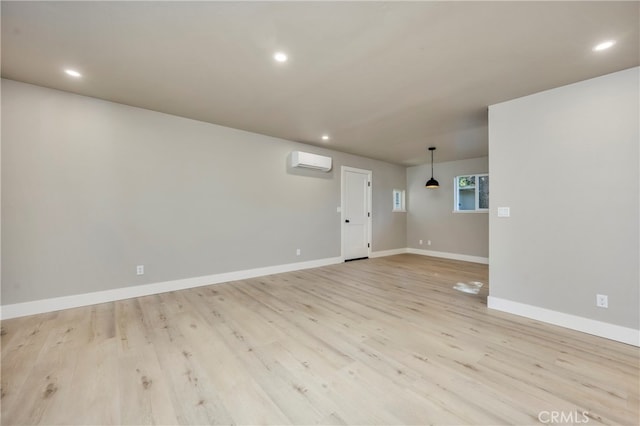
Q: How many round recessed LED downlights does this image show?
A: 4